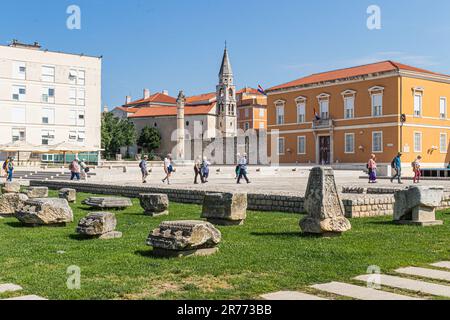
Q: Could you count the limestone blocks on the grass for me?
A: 12